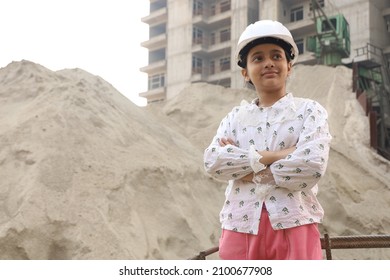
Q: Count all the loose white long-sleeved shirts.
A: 1